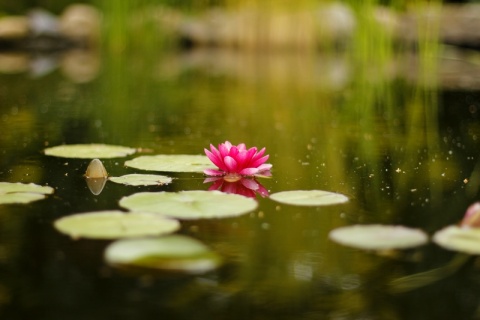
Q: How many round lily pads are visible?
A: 10